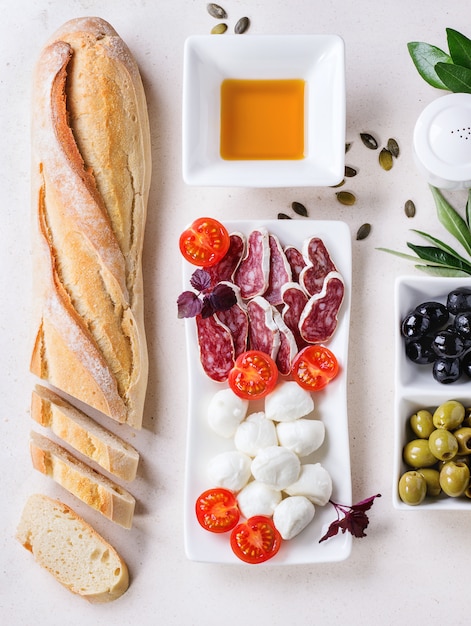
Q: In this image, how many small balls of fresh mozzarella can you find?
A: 9